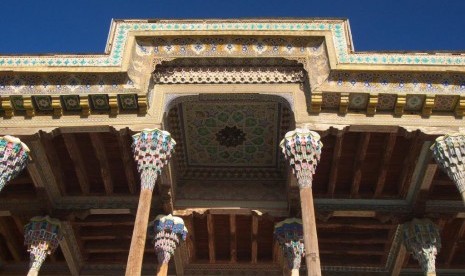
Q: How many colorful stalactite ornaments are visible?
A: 8